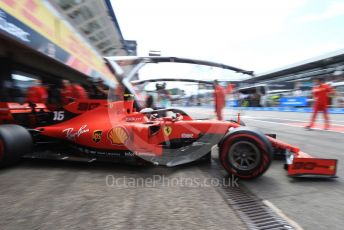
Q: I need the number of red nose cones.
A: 1